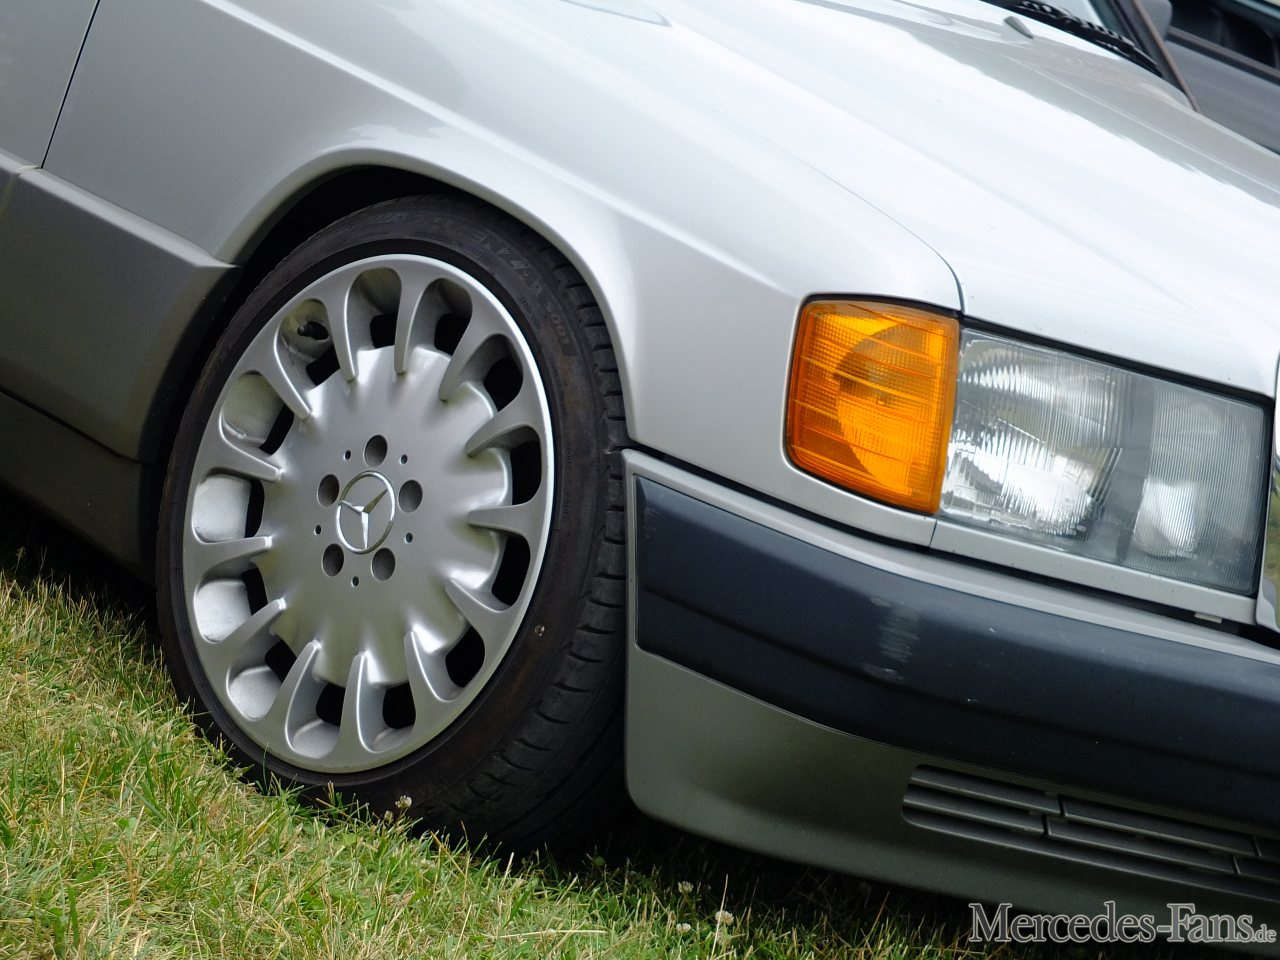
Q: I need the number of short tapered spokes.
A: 13